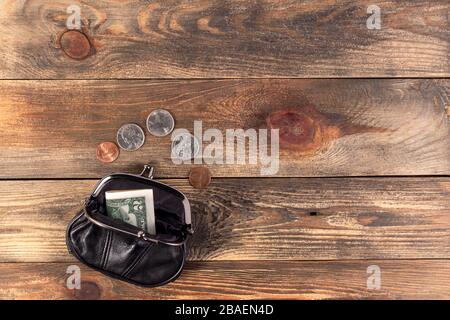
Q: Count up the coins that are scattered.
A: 5